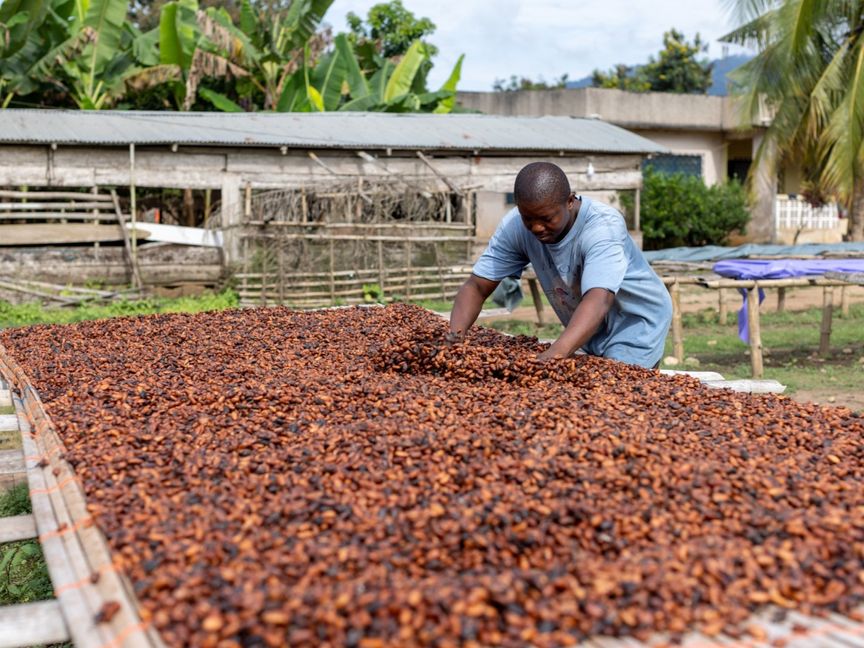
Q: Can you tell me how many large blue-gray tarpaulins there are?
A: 1